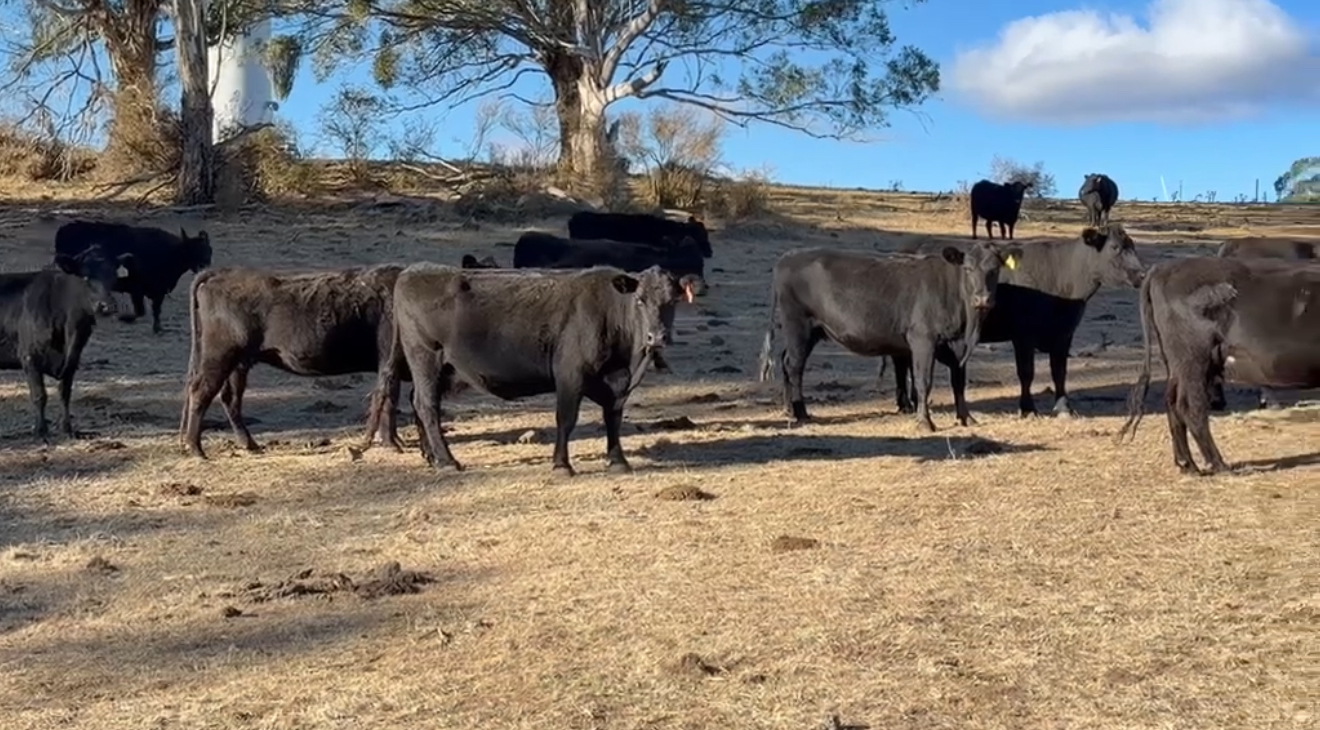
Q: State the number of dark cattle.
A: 12